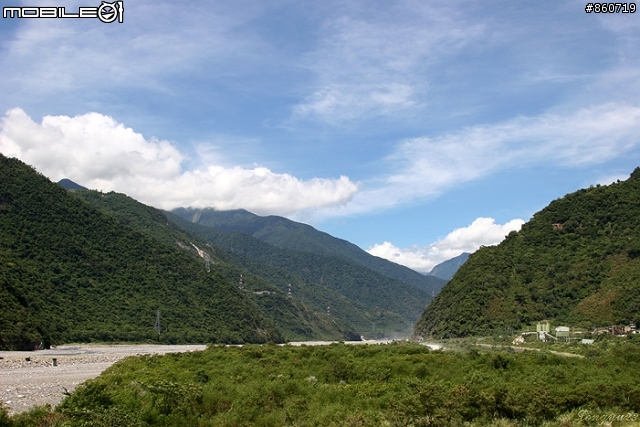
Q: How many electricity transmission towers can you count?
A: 5